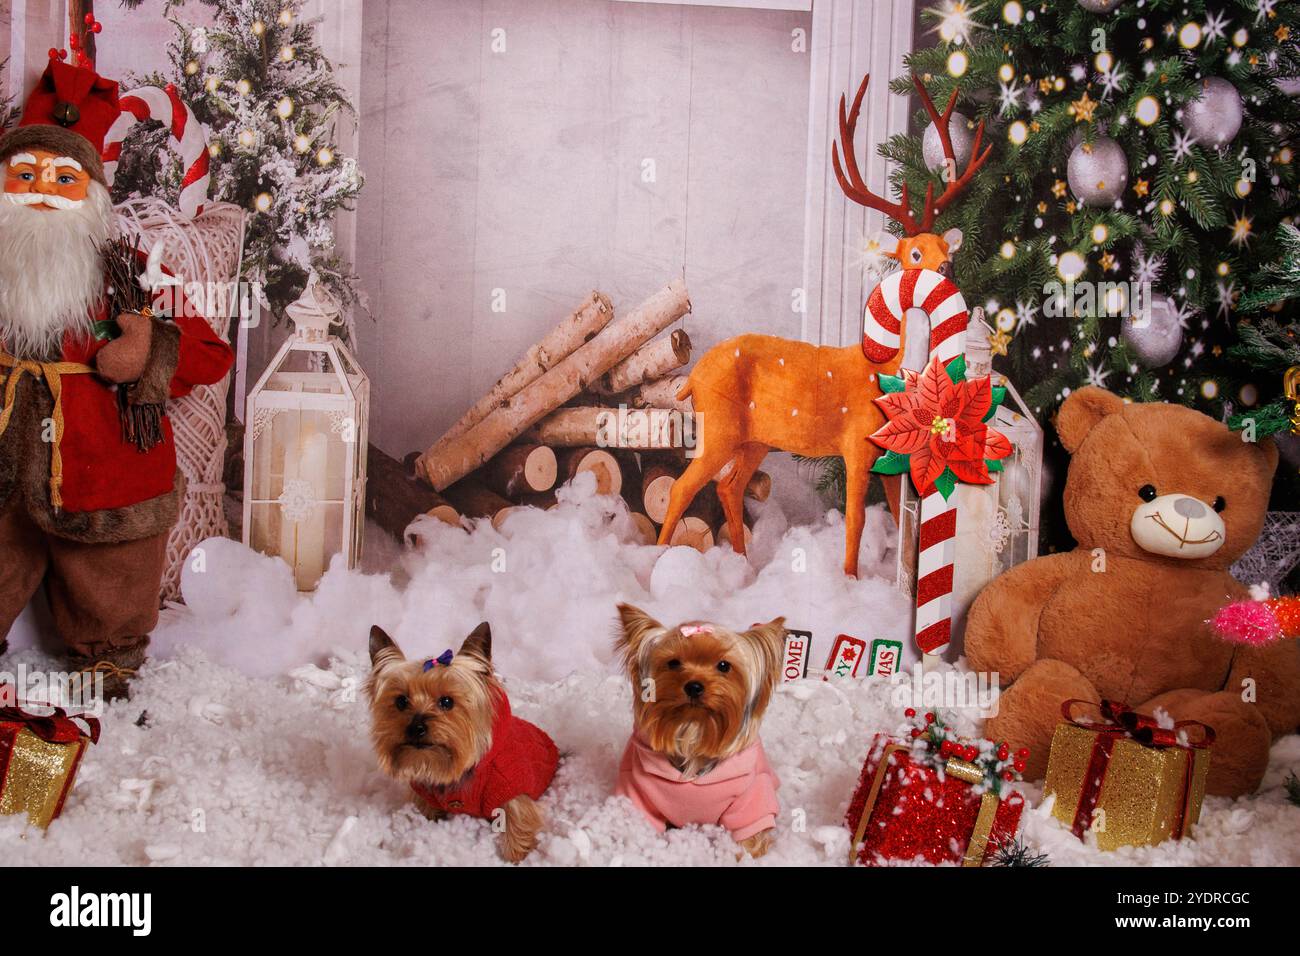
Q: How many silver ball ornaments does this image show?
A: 5